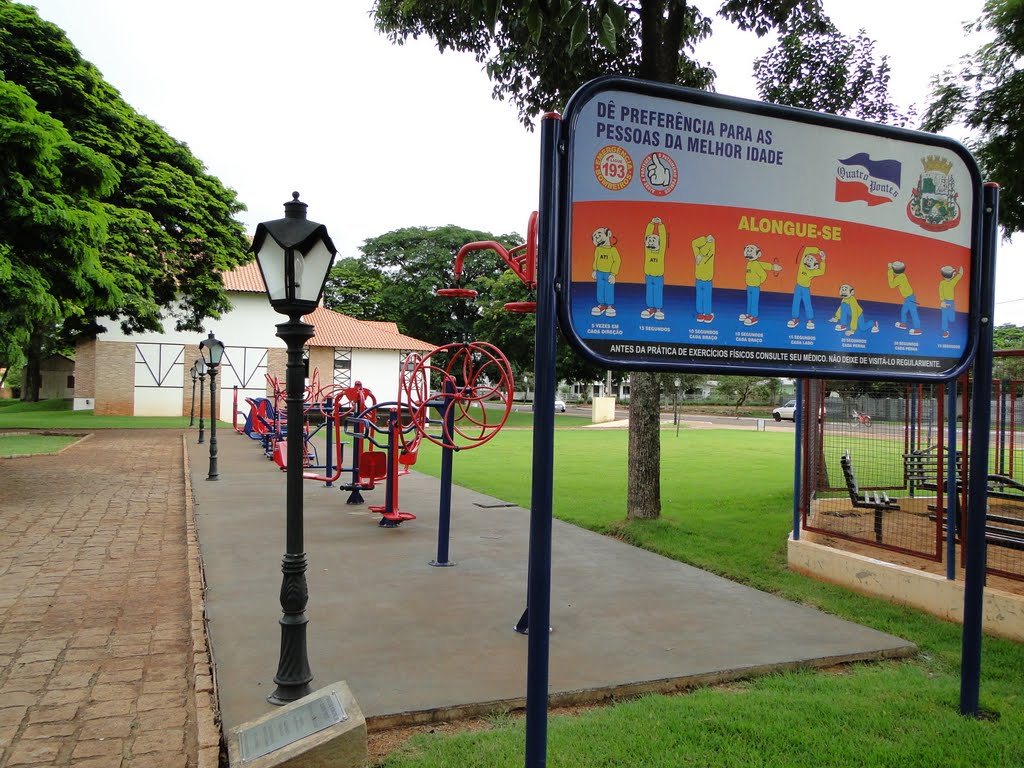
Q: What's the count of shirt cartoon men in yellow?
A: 8